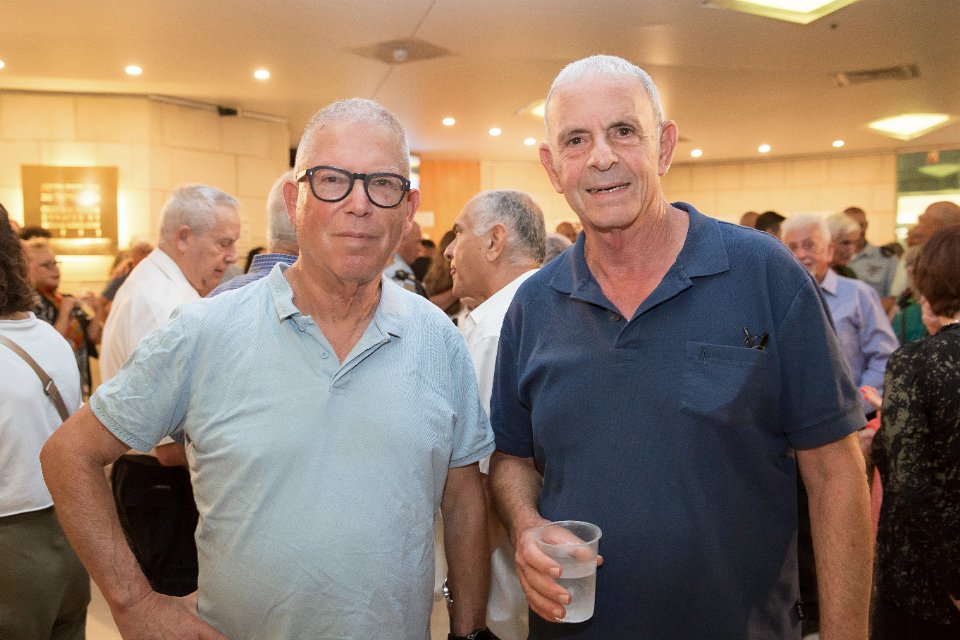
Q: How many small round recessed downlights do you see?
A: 9